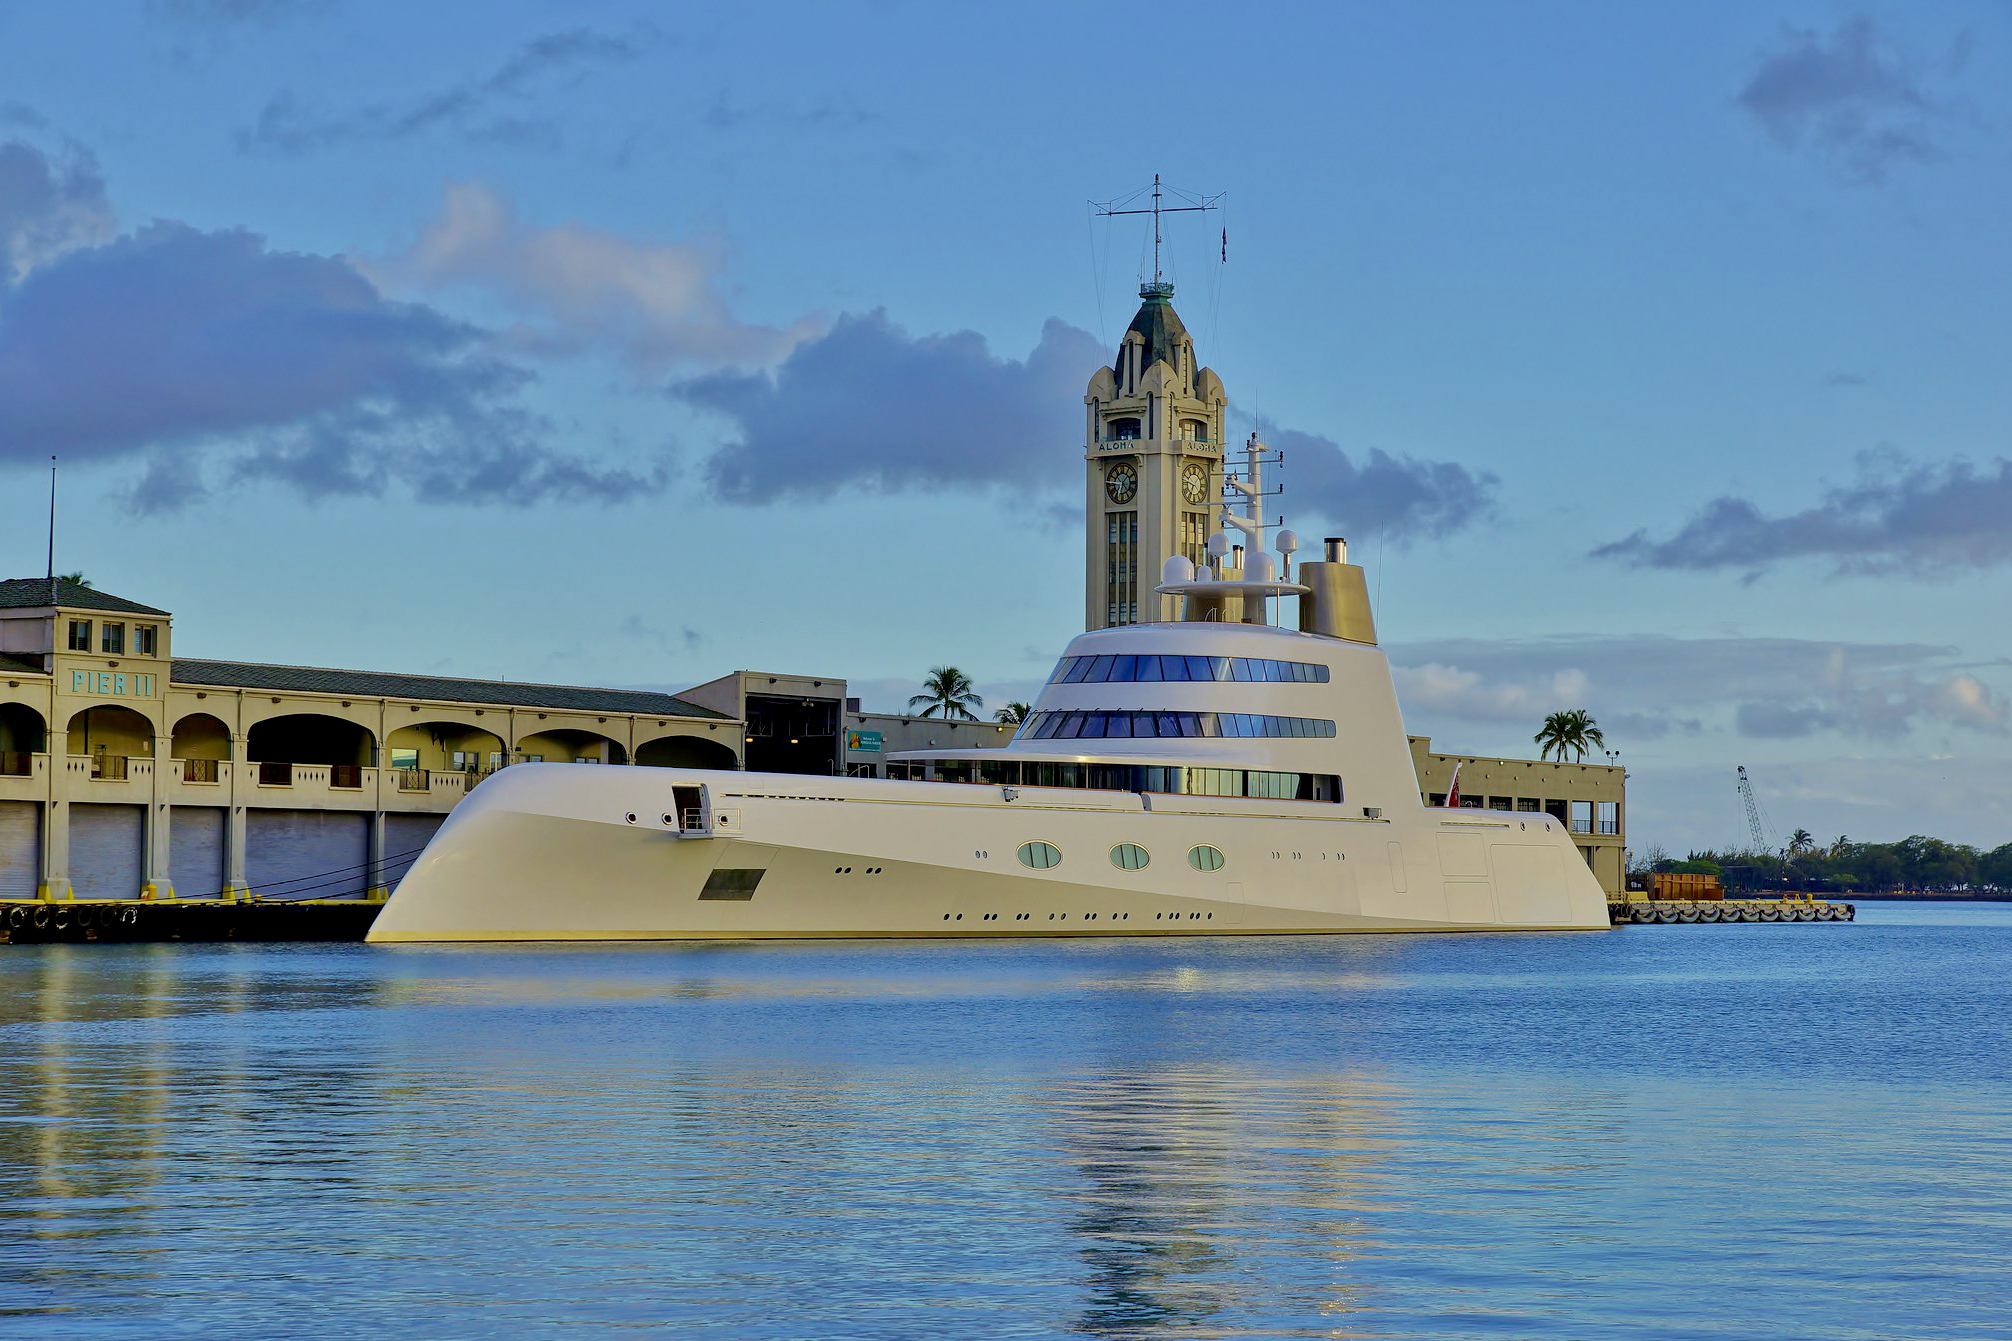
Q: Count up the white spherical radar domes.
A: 5